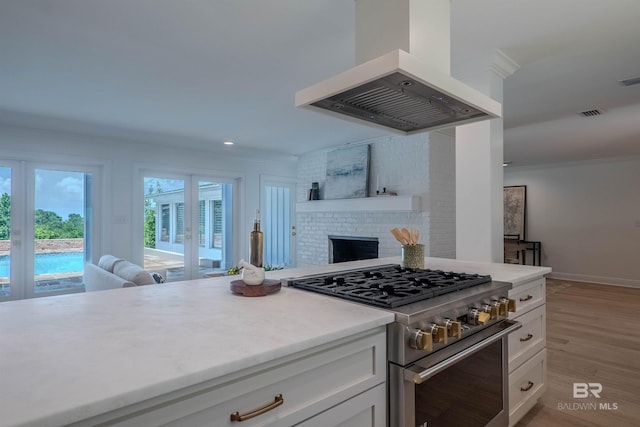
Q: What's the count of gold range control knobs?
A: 7